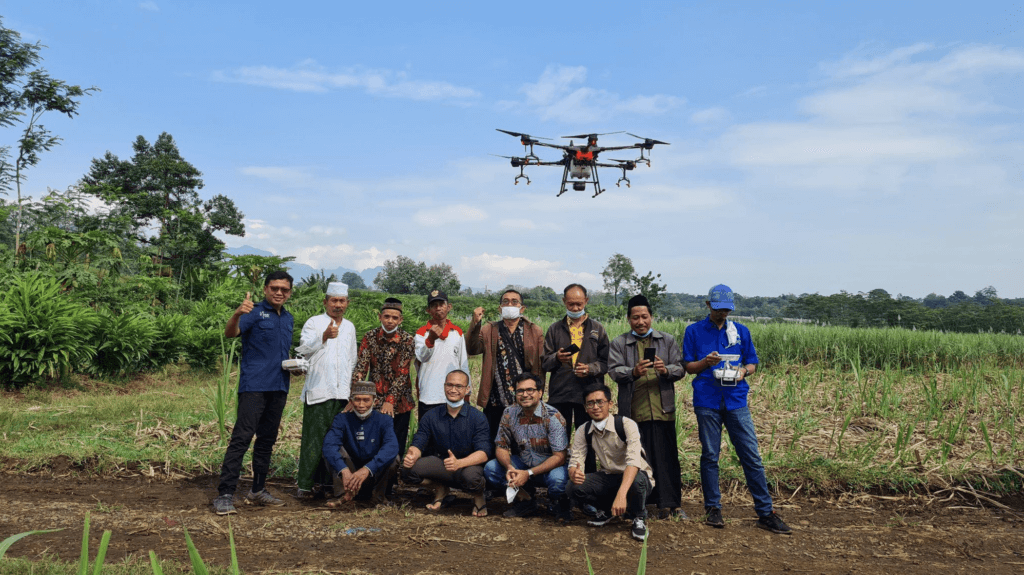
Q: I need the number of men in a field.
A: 12